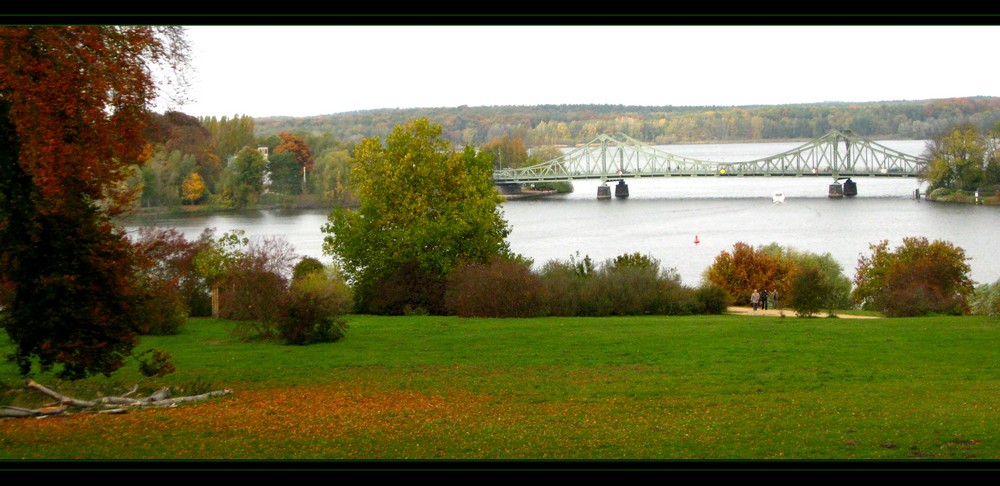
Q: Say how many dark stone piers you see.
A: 4